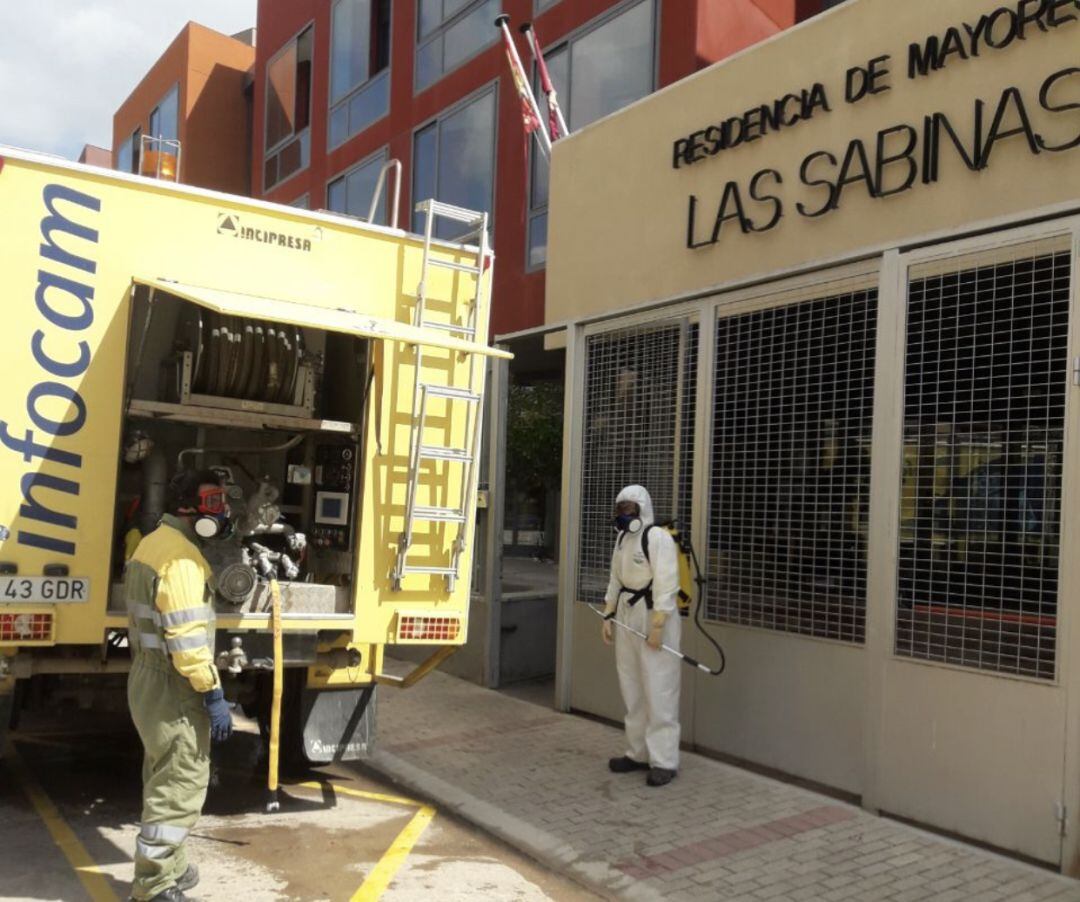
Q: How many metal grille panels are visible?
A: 3